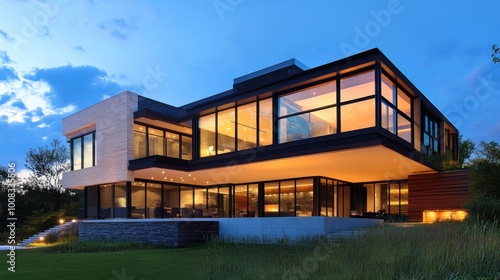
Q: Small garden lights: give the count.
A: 3